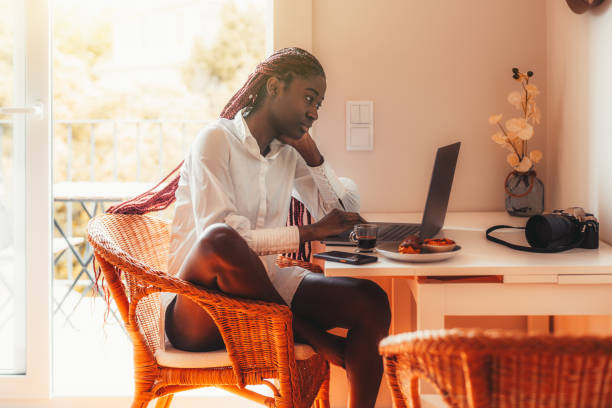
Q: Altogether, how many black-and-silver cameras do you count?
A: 1